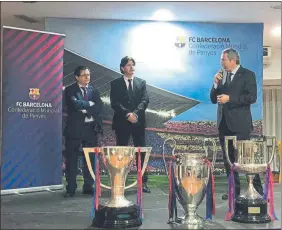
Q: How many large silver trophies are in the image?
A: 3